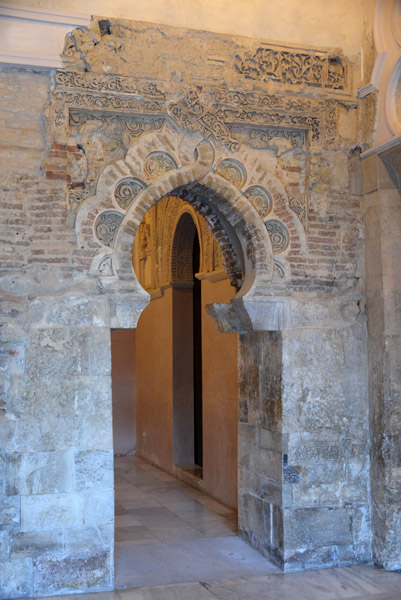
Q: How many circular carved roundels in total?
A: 6